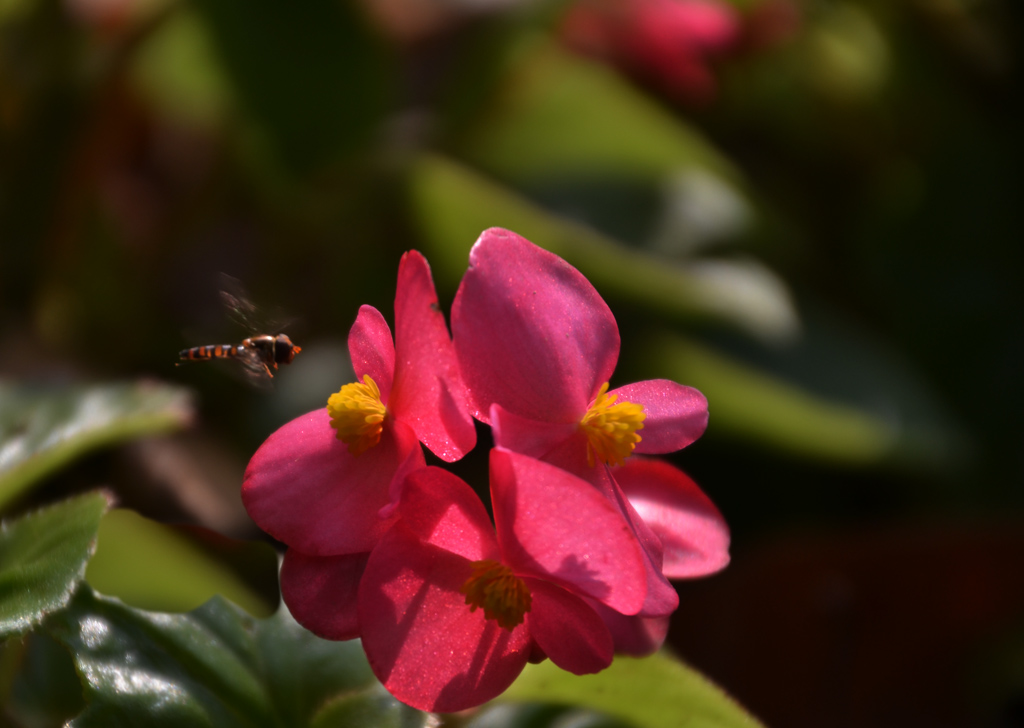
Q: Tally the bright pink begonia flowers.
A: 3